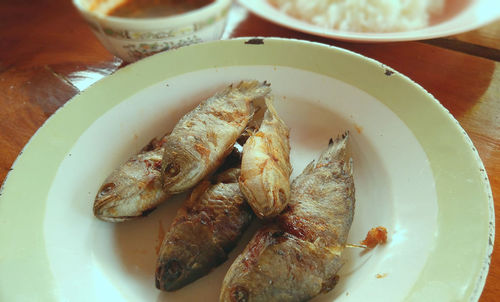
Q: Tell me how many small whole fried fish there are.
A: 5